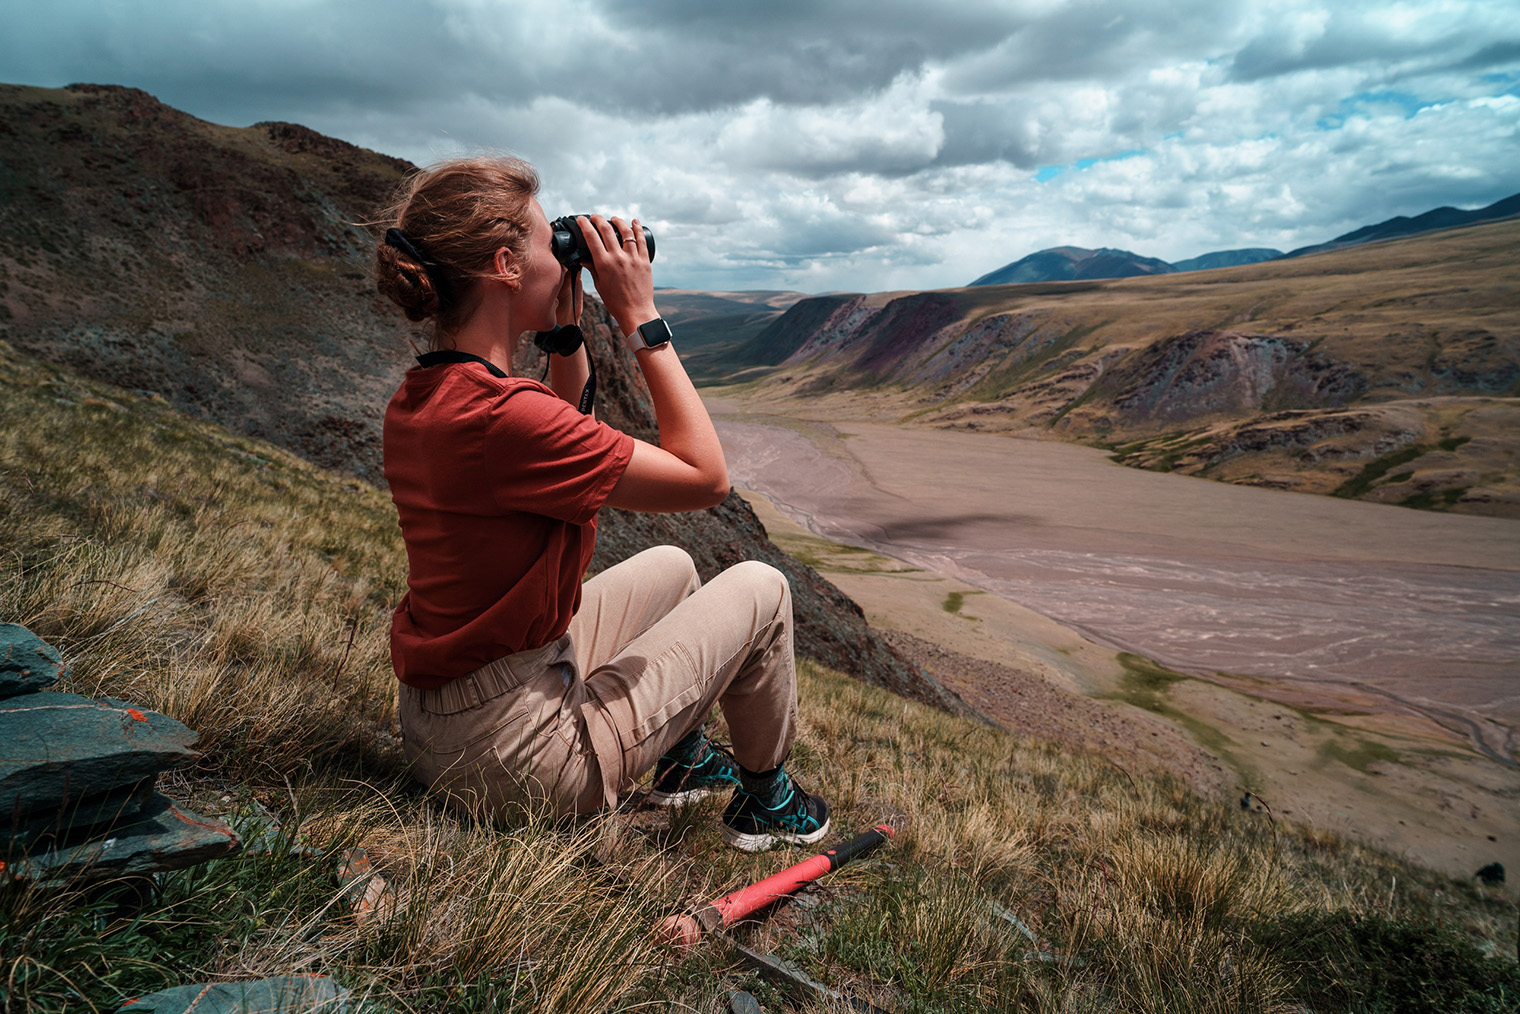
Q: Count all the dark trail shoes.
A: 2